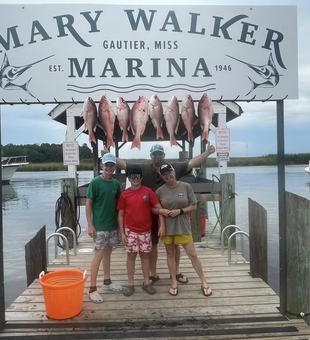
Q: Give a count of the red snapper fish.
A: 8